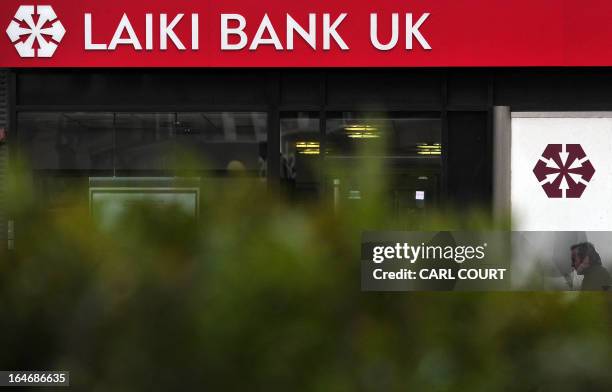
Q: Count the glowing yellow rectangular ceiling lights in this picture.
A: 3